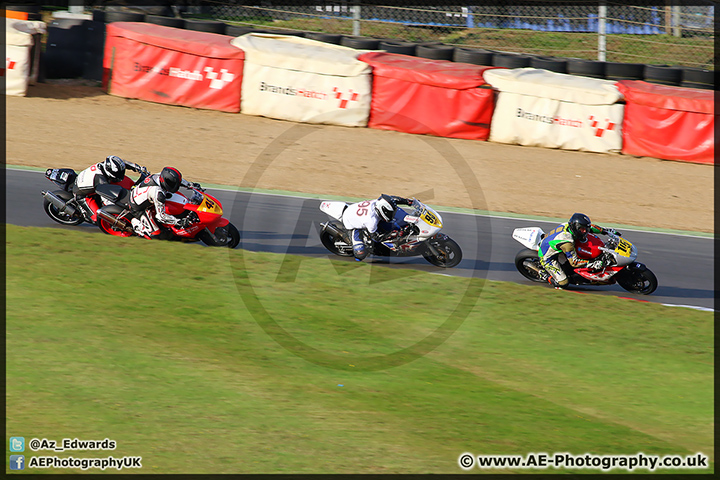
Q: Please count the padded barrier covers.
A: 6